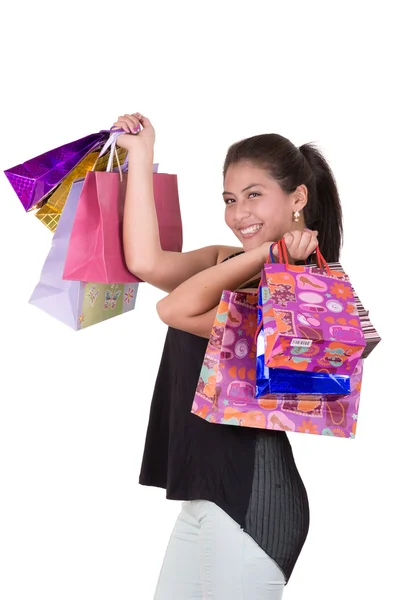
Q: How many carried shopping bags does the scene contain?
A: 8